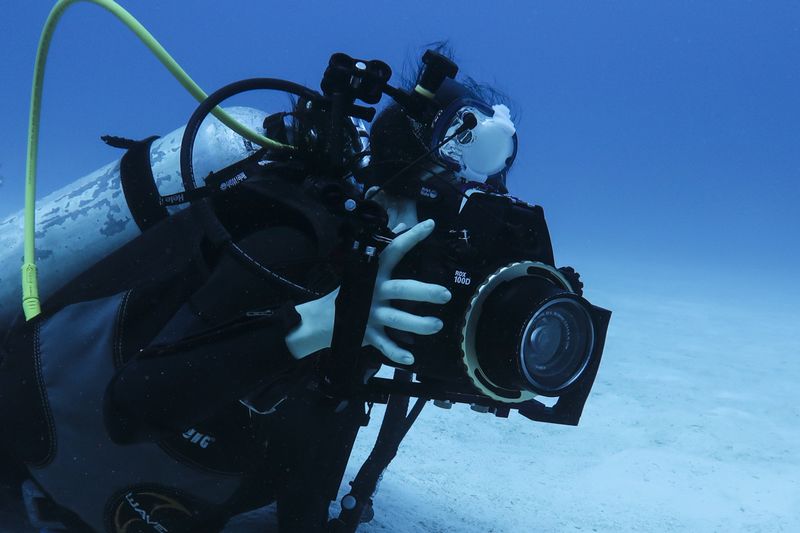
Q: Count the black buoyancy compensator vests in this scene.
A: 1